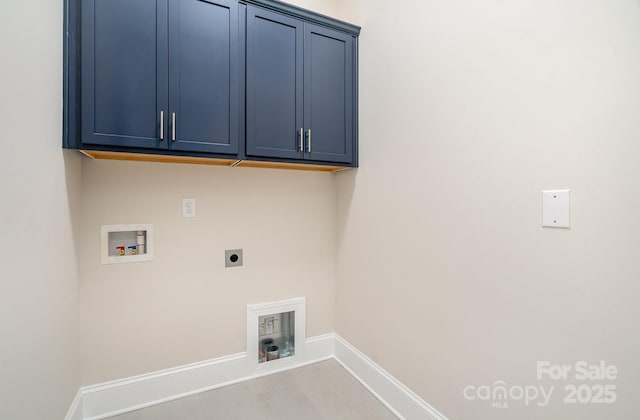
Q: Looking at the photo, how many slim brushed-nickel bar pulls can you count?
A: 4